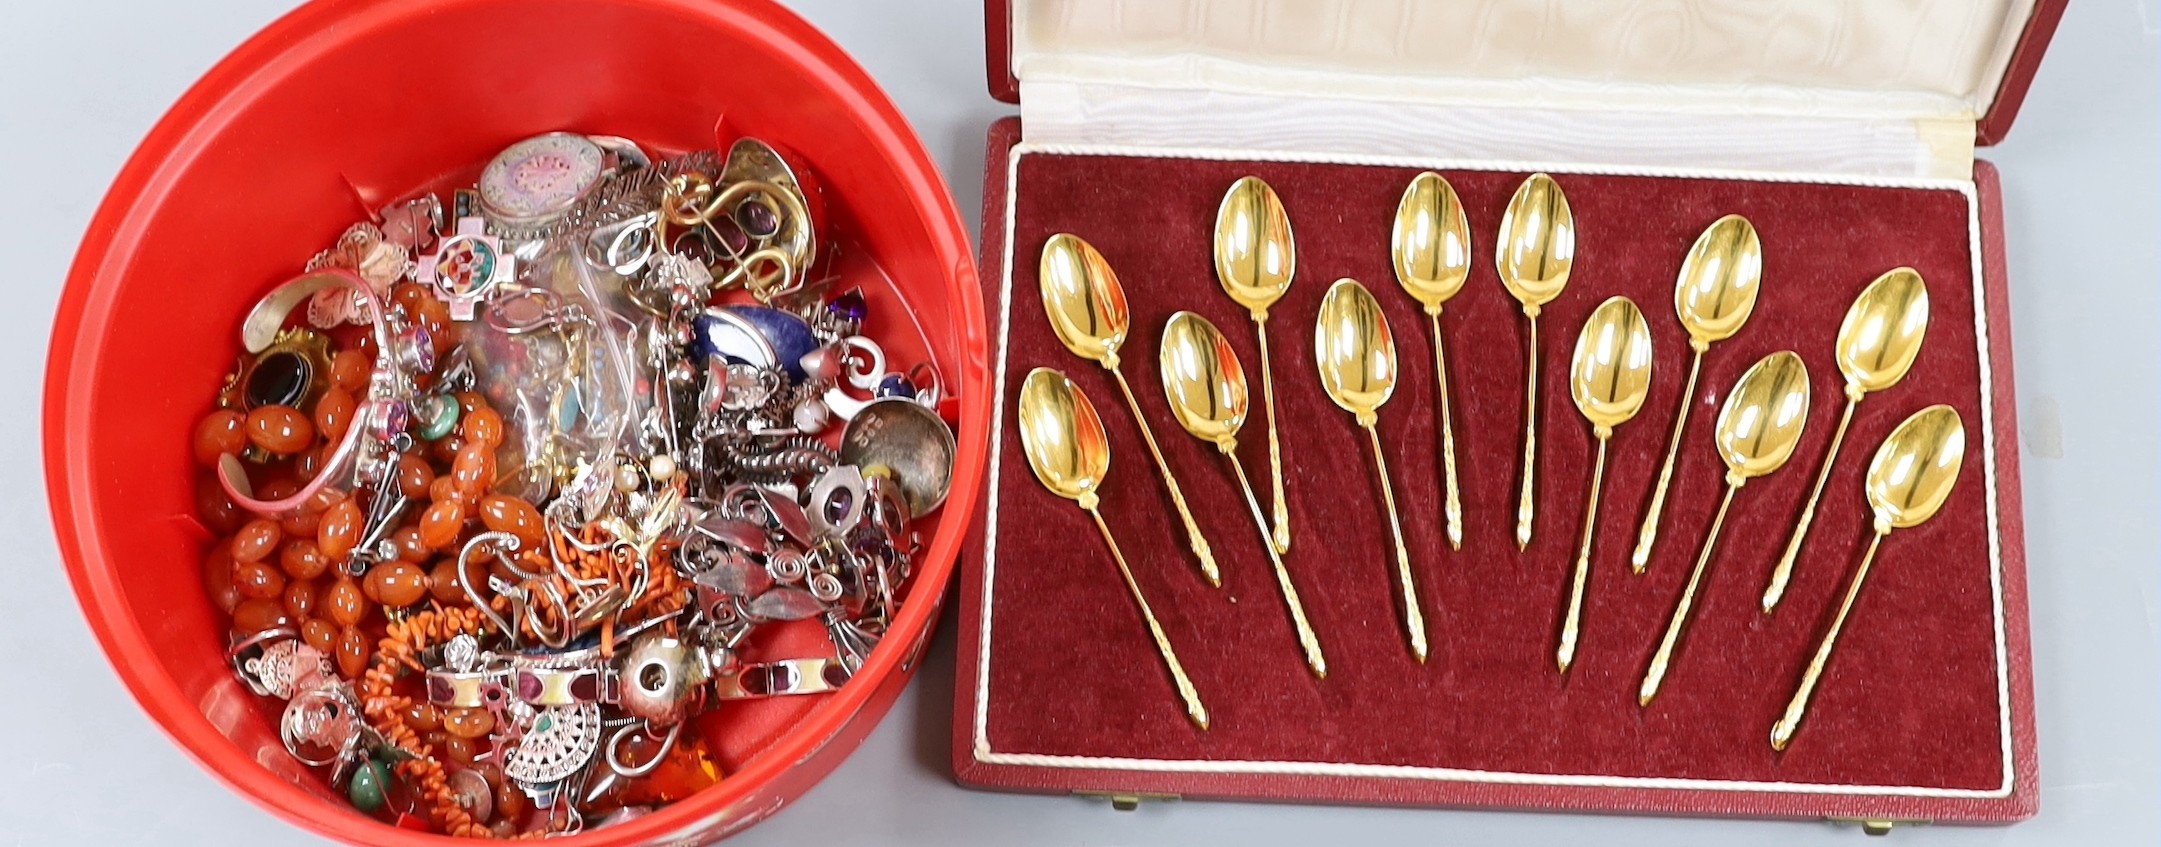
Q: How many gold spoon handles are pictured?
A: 12